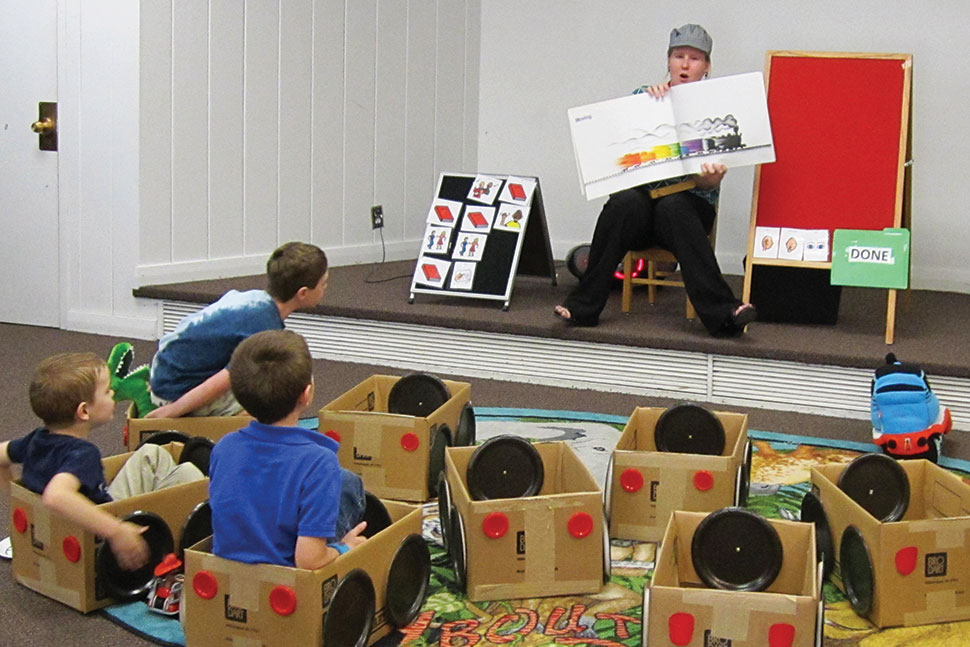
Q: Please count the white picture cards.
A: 12